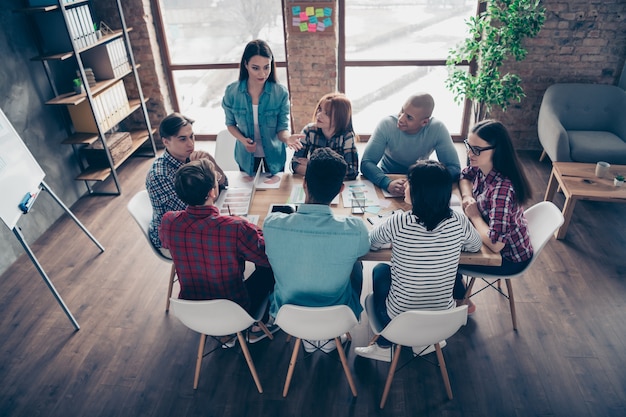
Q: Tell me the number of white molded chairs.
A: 6